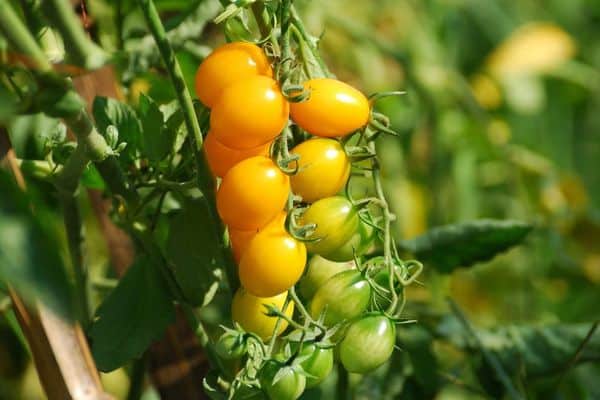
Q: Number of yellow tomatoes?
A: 9